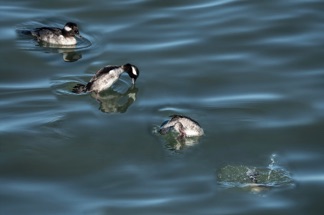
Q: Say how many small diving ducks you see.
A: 3